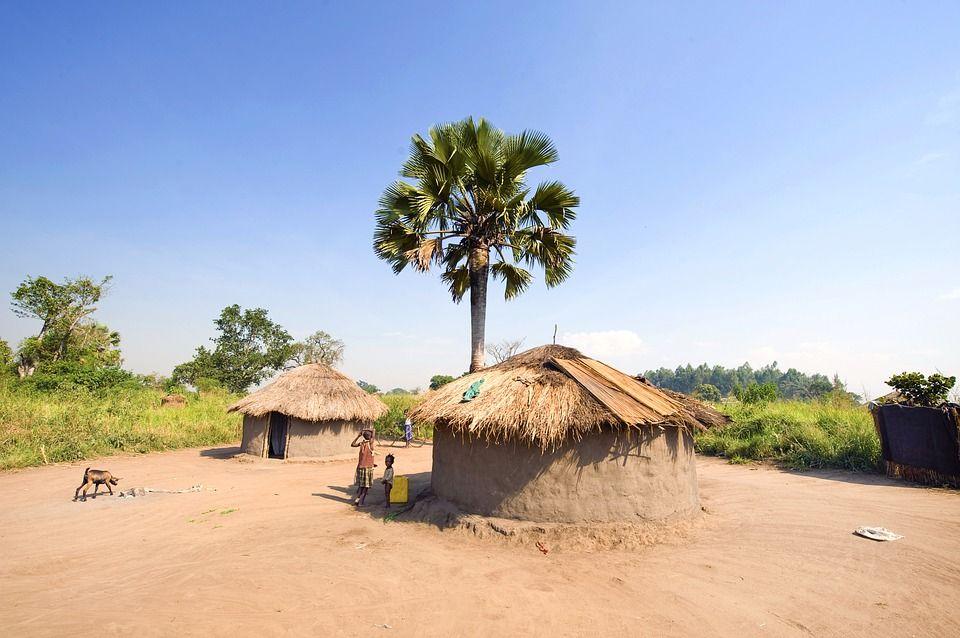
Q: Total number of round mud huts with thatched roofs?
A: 2